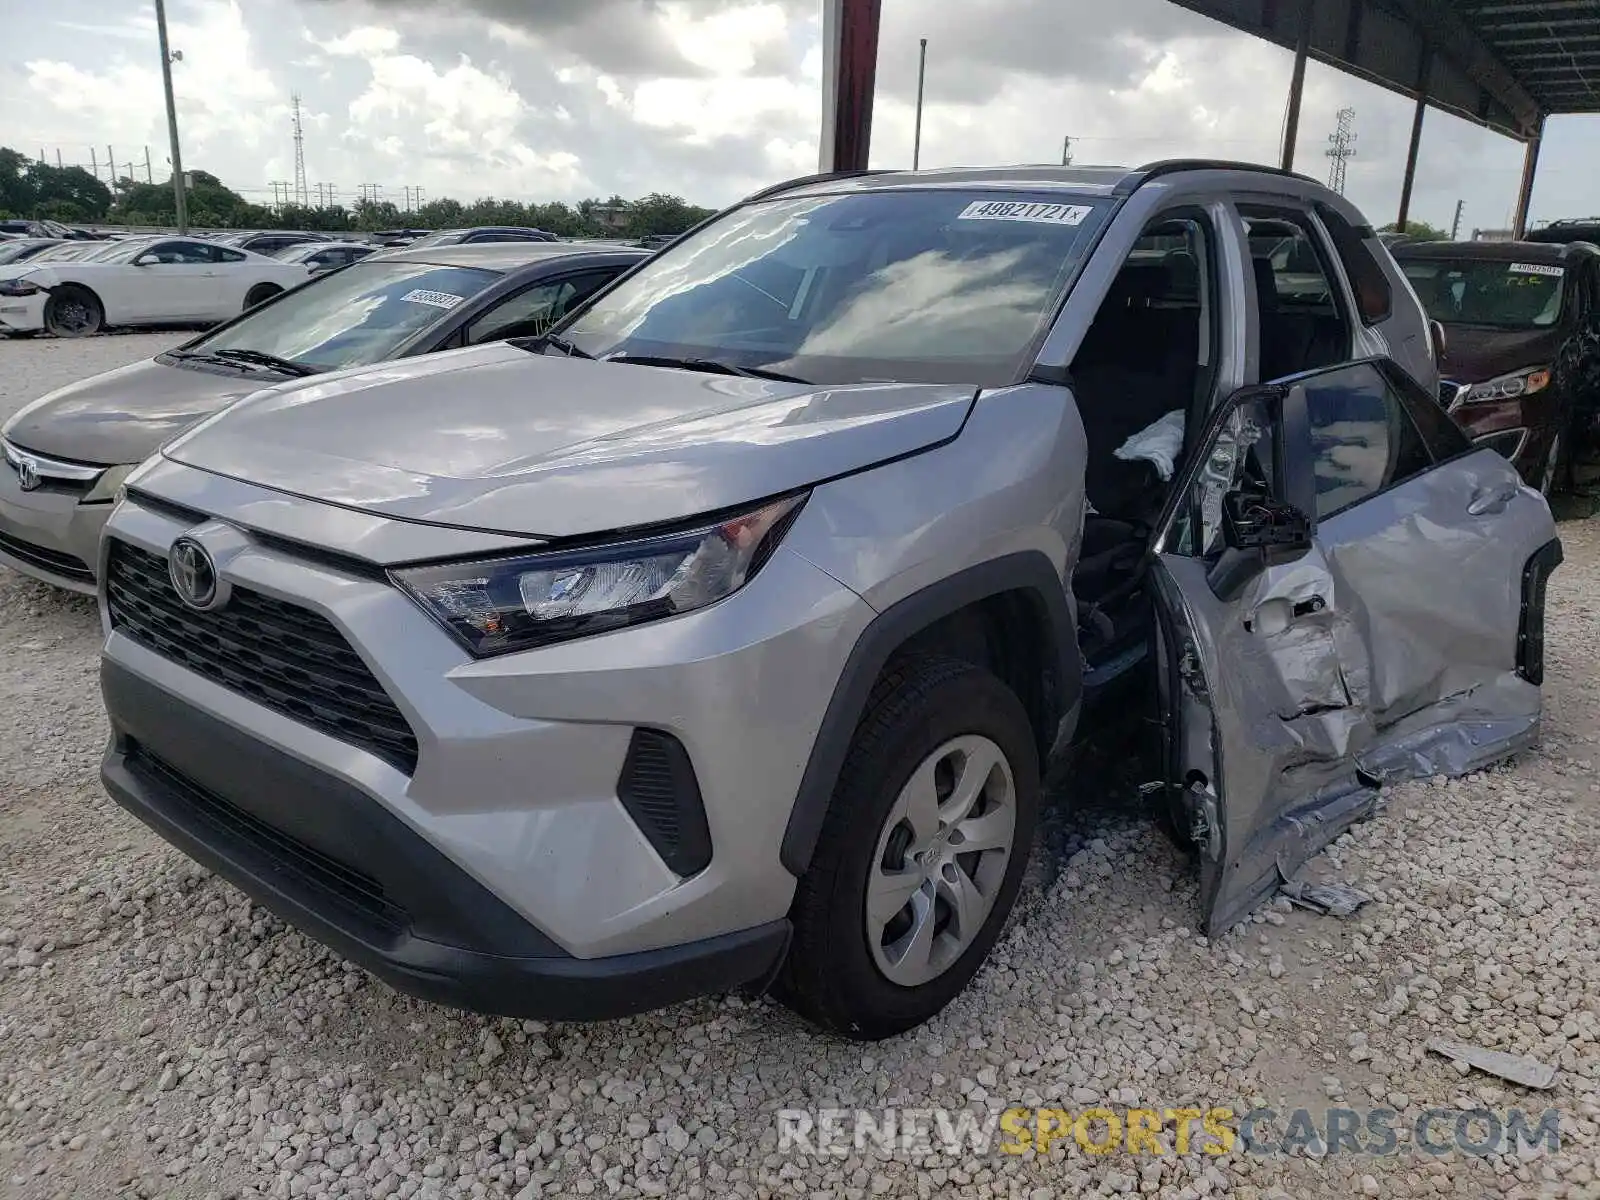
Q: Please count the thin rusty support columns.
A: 3